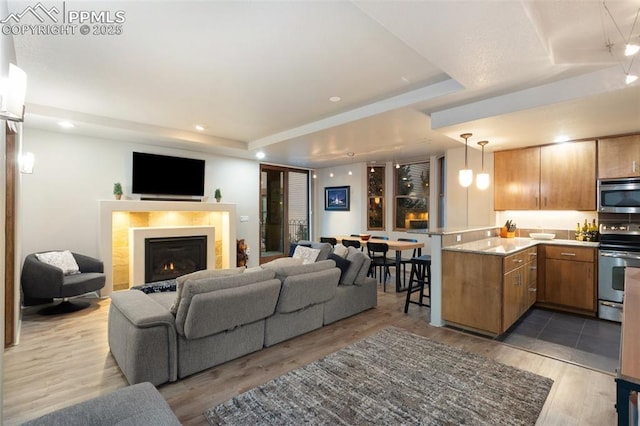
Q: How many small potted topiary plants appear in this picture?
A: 2